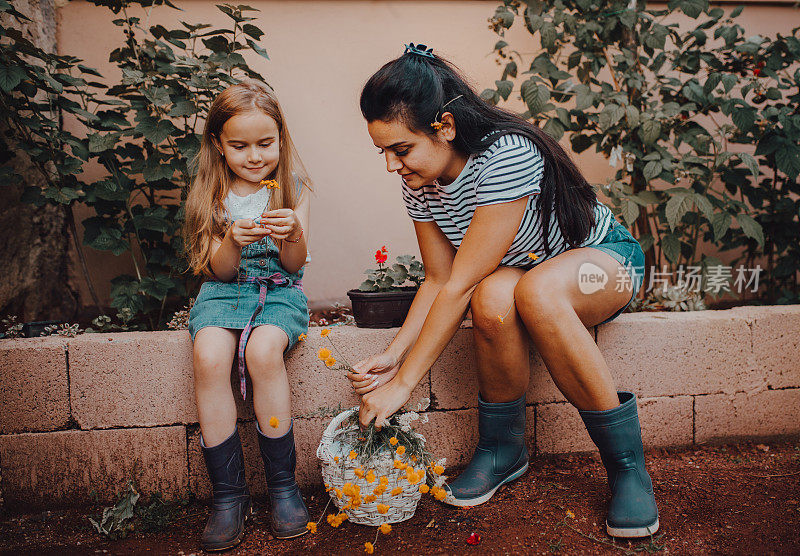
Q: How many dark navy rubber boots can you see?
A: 2